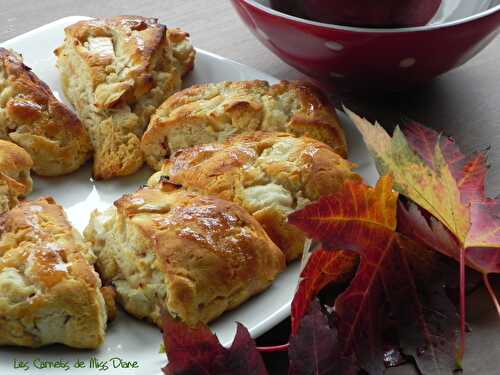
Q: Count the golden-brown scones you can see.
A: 7